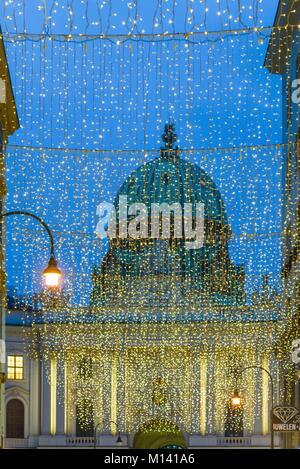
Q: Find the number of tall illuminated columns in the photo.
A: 4